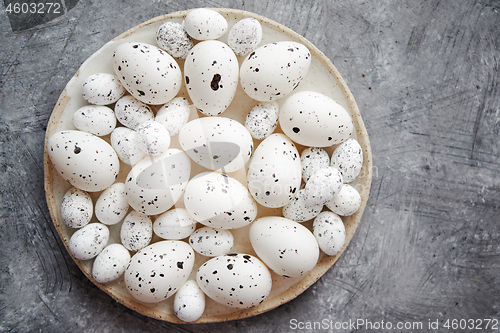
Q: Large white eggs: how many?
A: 12